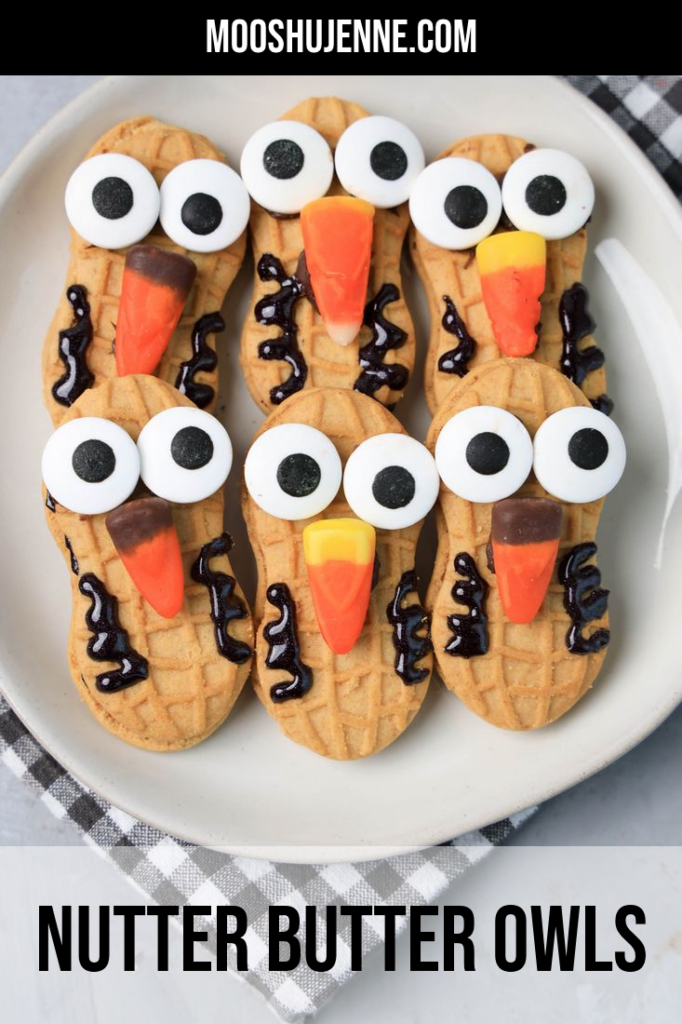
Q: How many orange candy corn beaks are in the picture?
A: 6